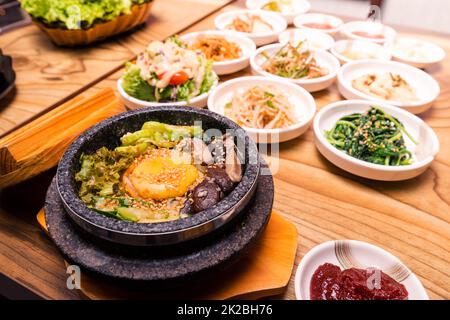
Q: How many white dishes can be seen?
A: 14